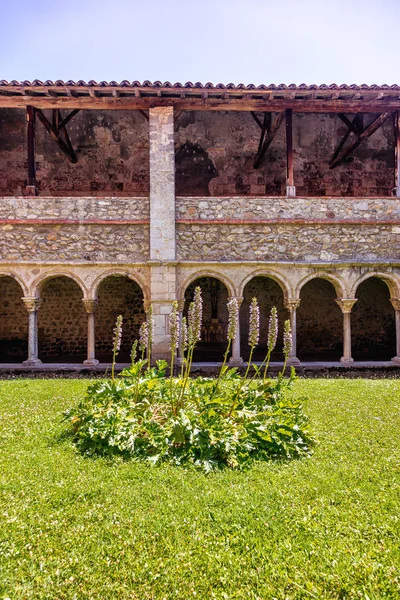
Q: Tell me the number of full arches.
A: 6